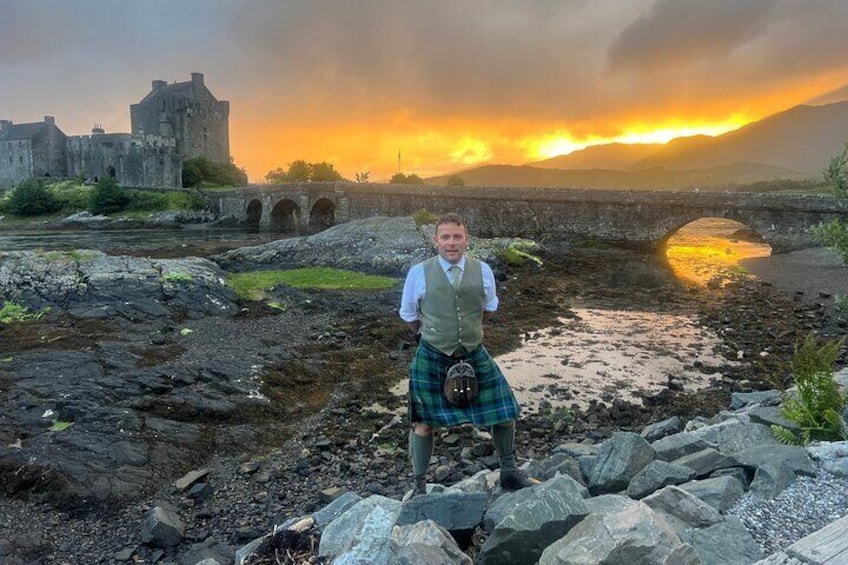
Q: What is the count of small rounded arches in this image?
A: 3